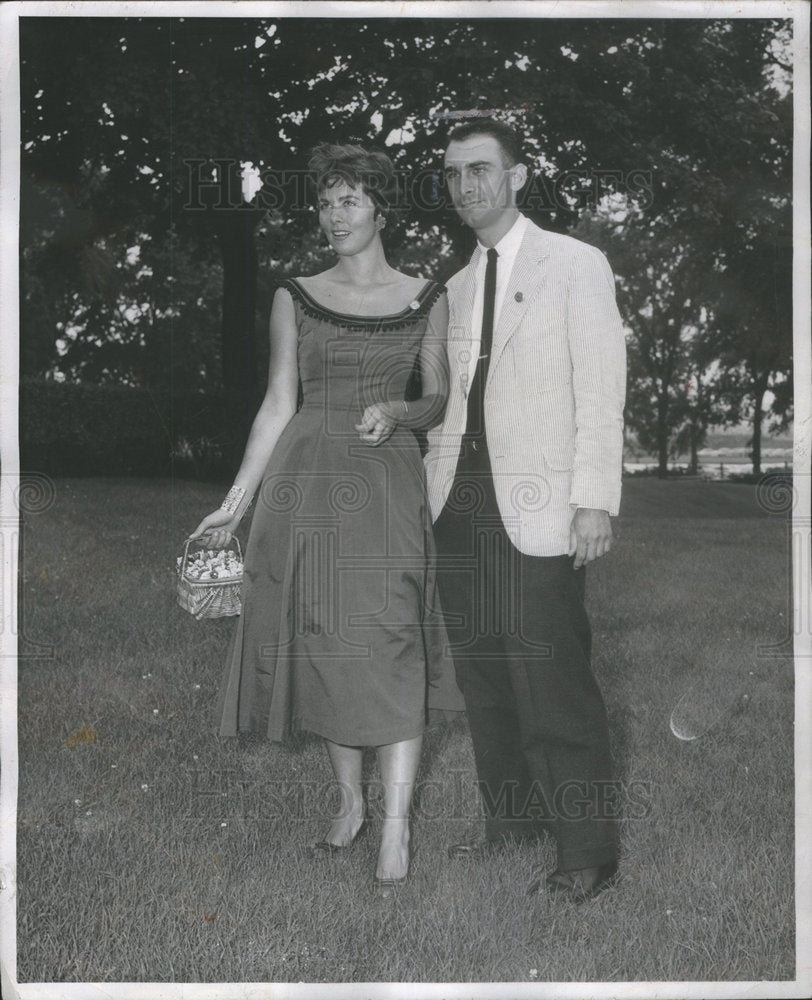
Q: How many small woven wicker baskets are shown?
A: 1